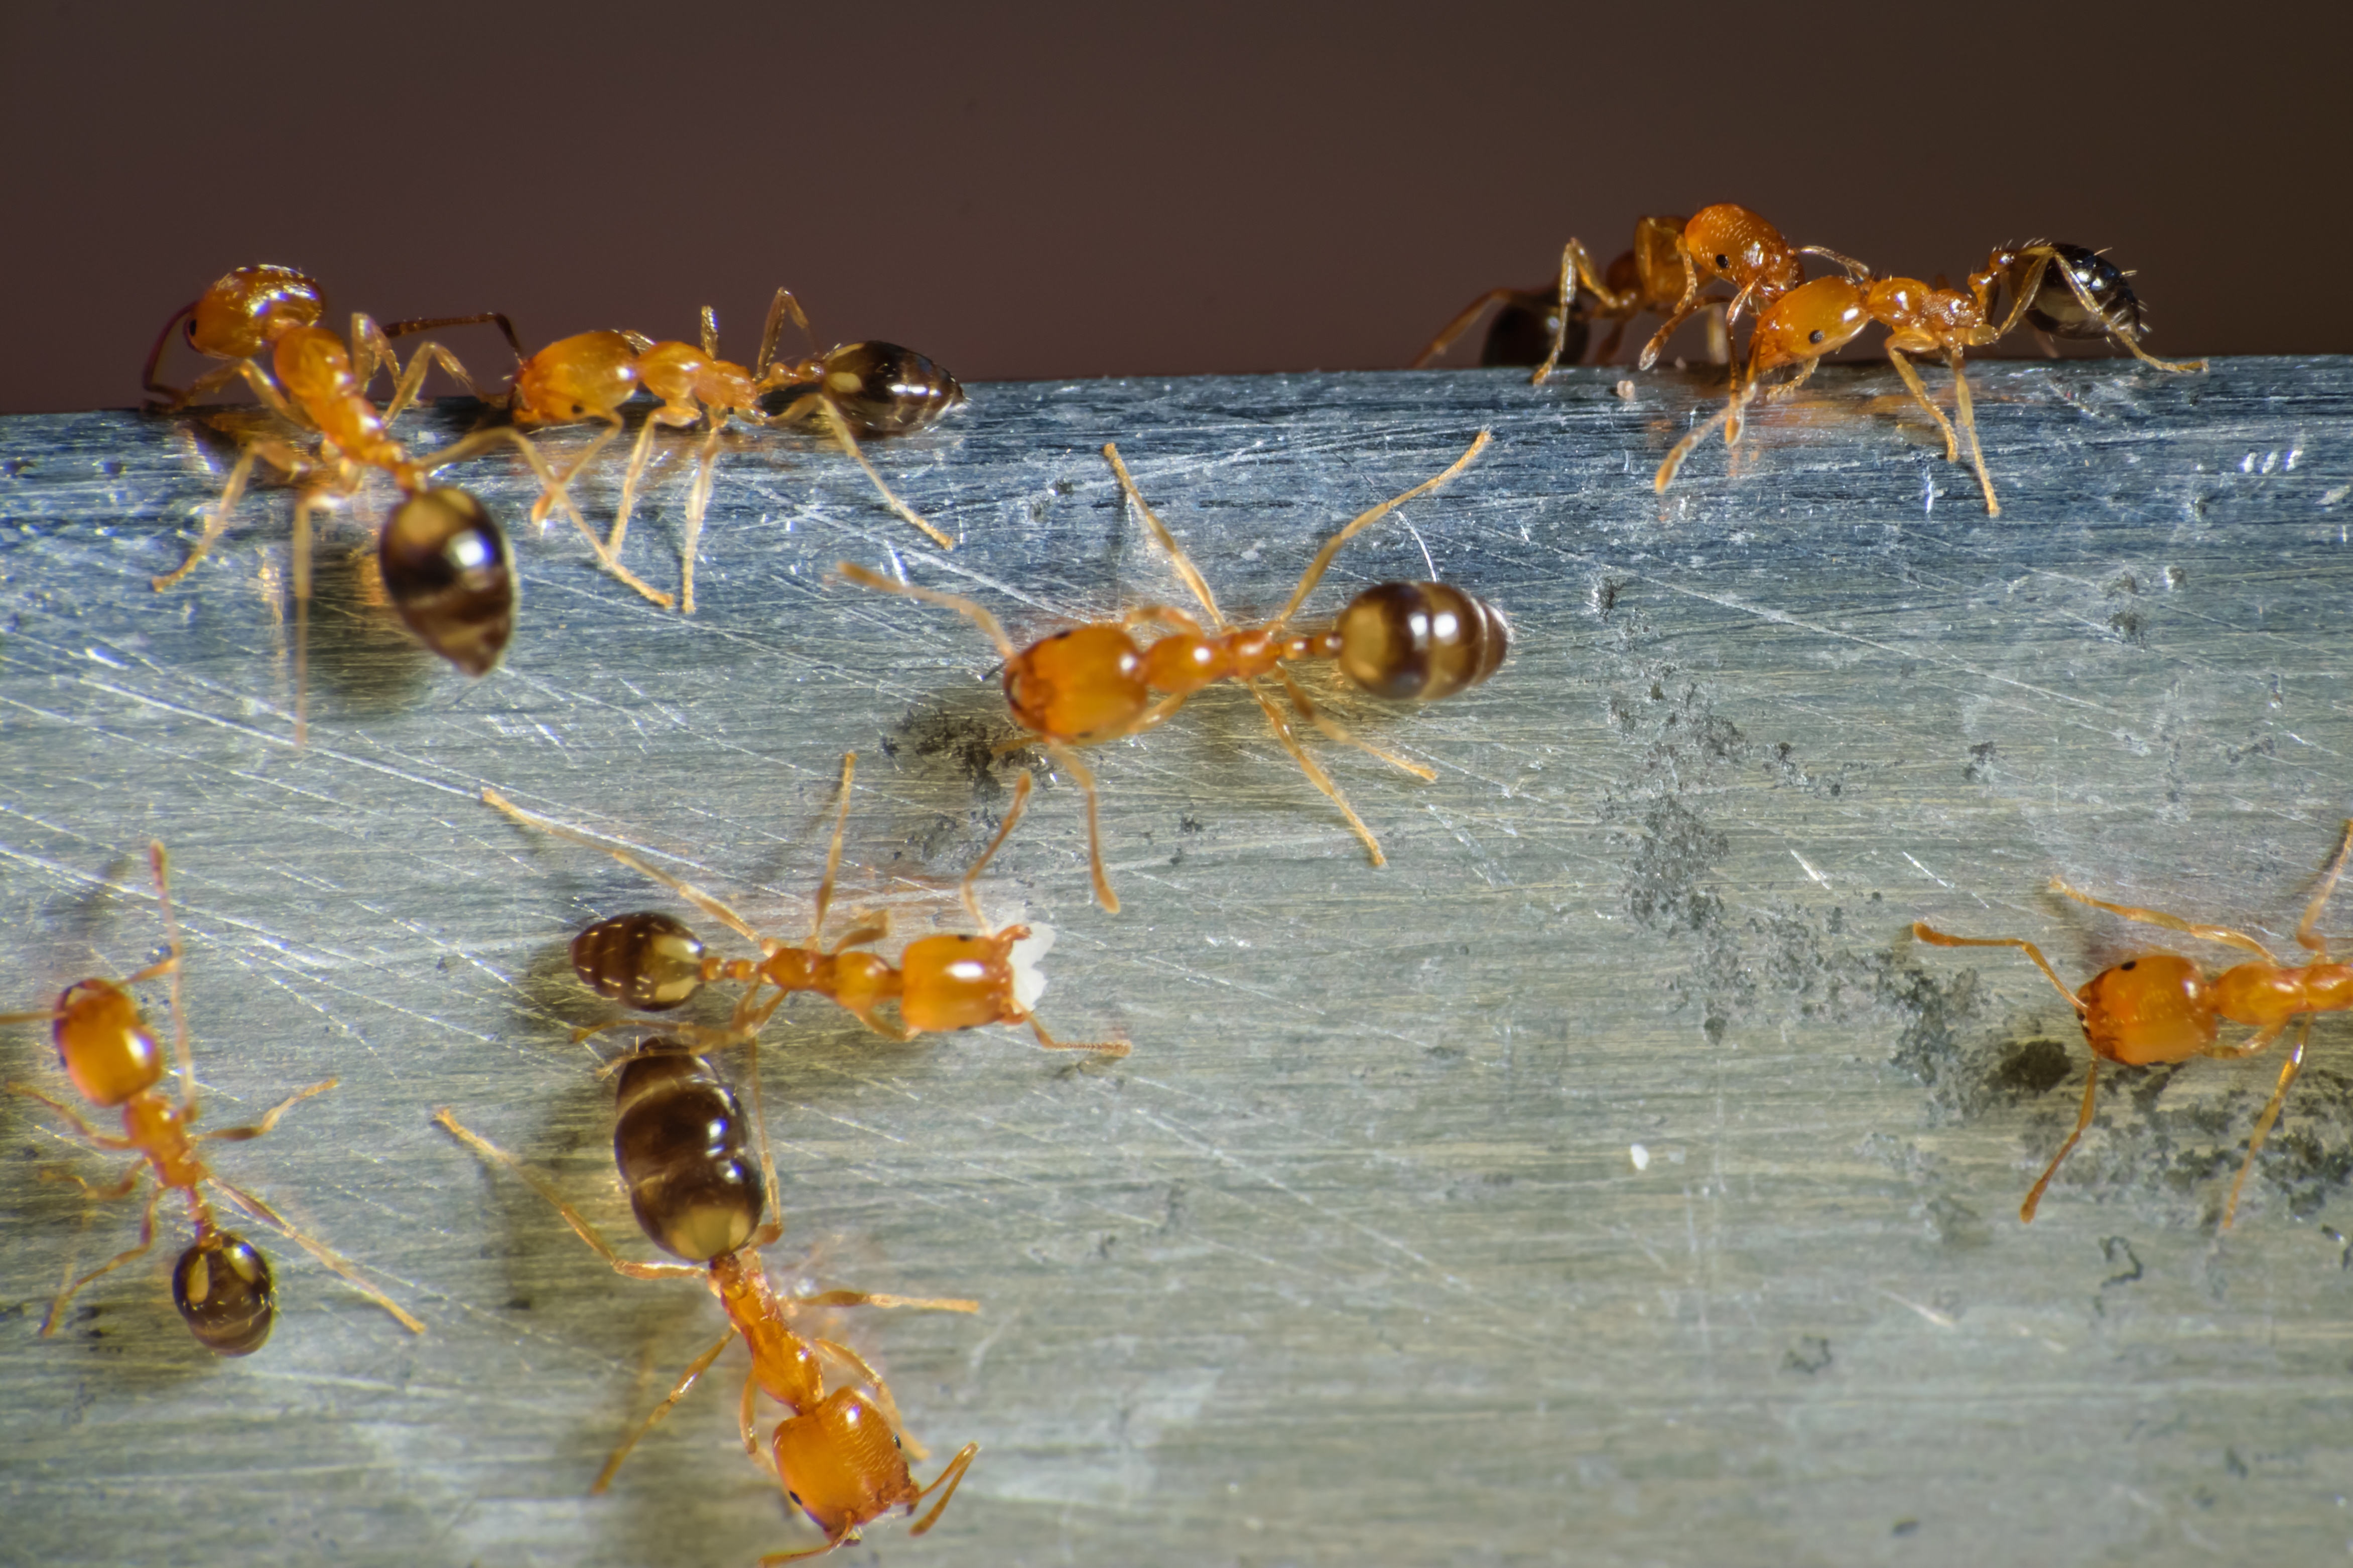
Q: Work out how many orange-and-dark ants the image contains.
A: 9